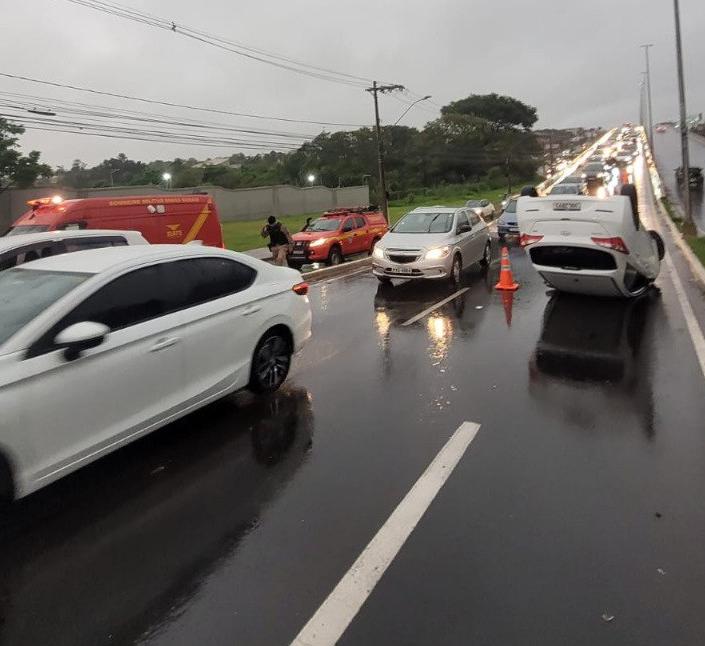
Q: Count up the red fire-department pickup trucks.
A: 1